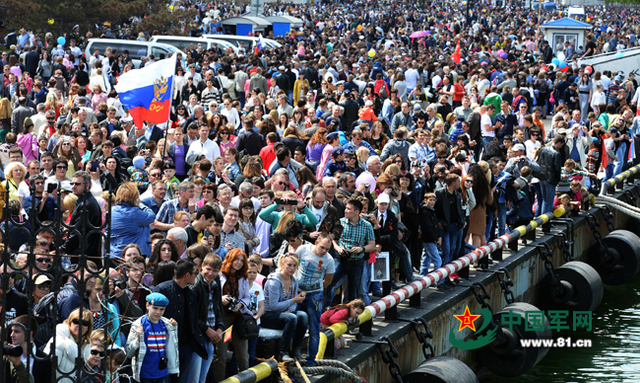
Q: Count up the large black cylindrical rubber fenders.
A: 4